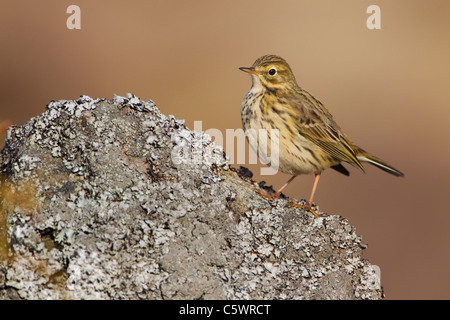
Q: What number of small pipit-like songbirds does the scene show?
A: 1